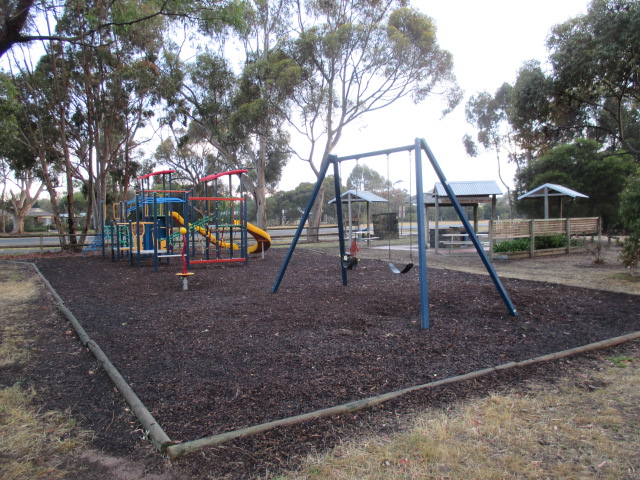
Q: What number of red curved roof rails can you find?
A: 2